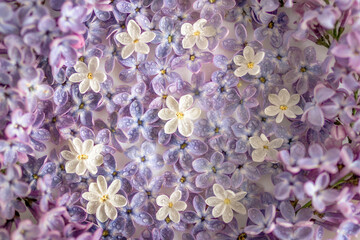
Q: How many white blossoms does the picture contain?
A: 11